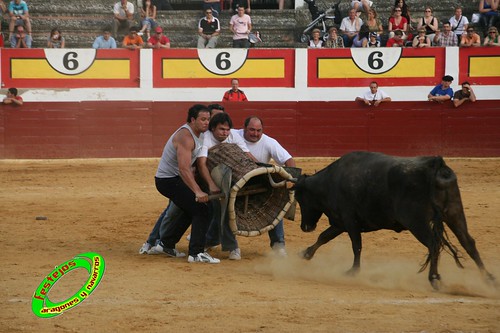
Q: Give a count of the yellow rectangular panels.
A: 4